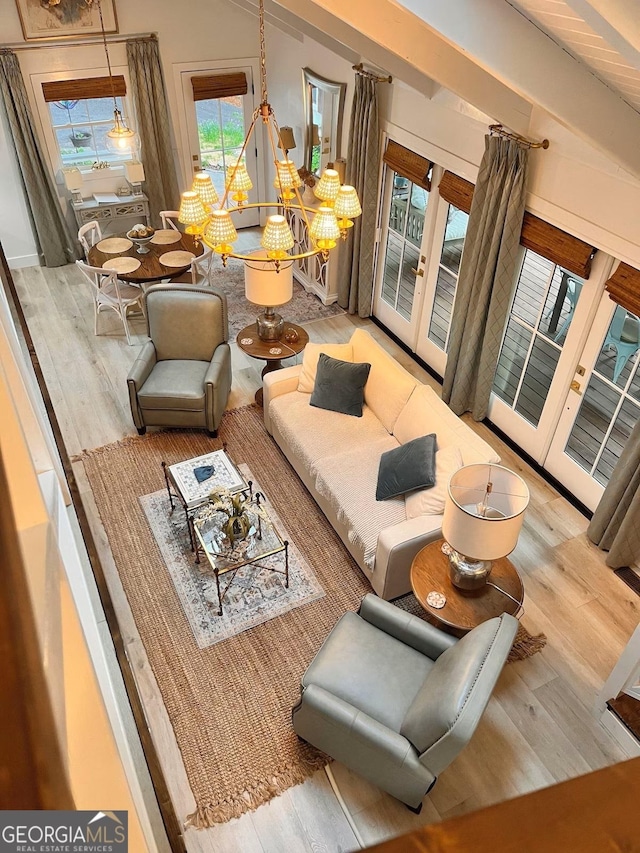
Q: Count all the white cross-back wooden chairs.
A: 4